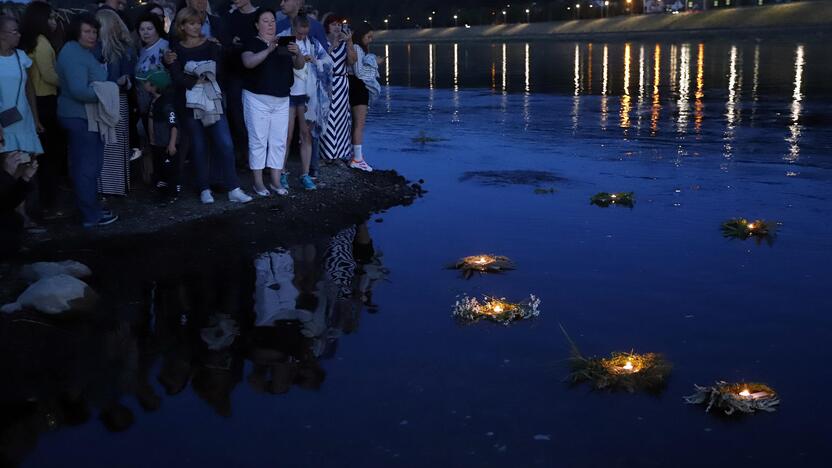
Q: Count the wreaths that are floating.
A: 6